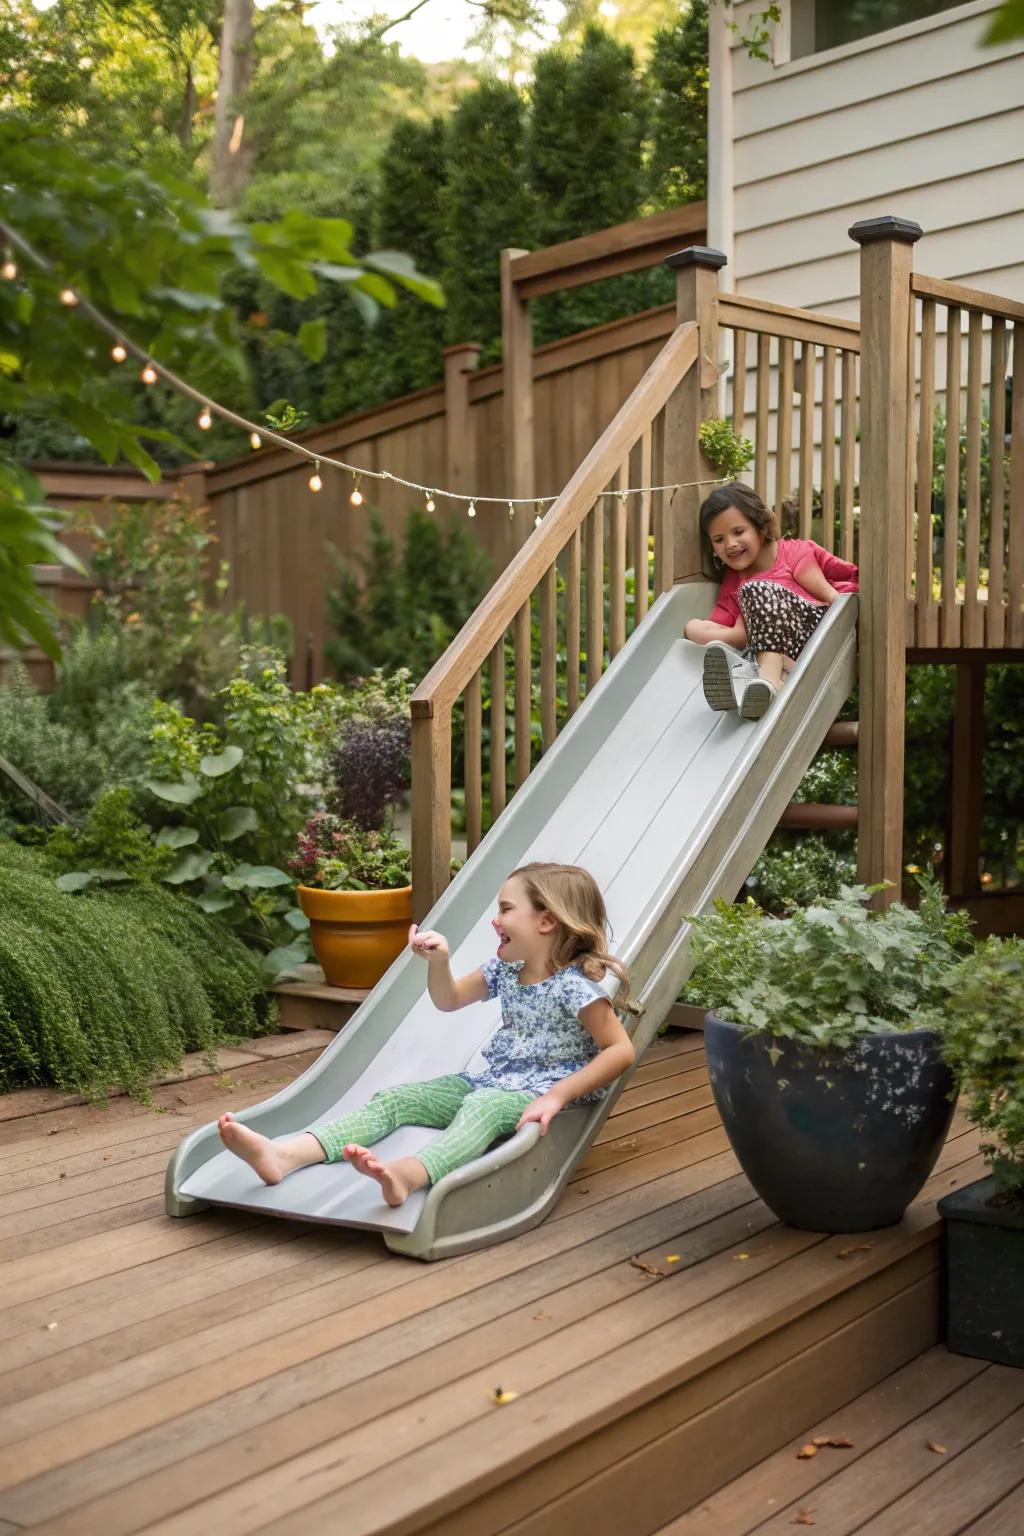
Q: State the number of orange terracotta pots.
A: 1